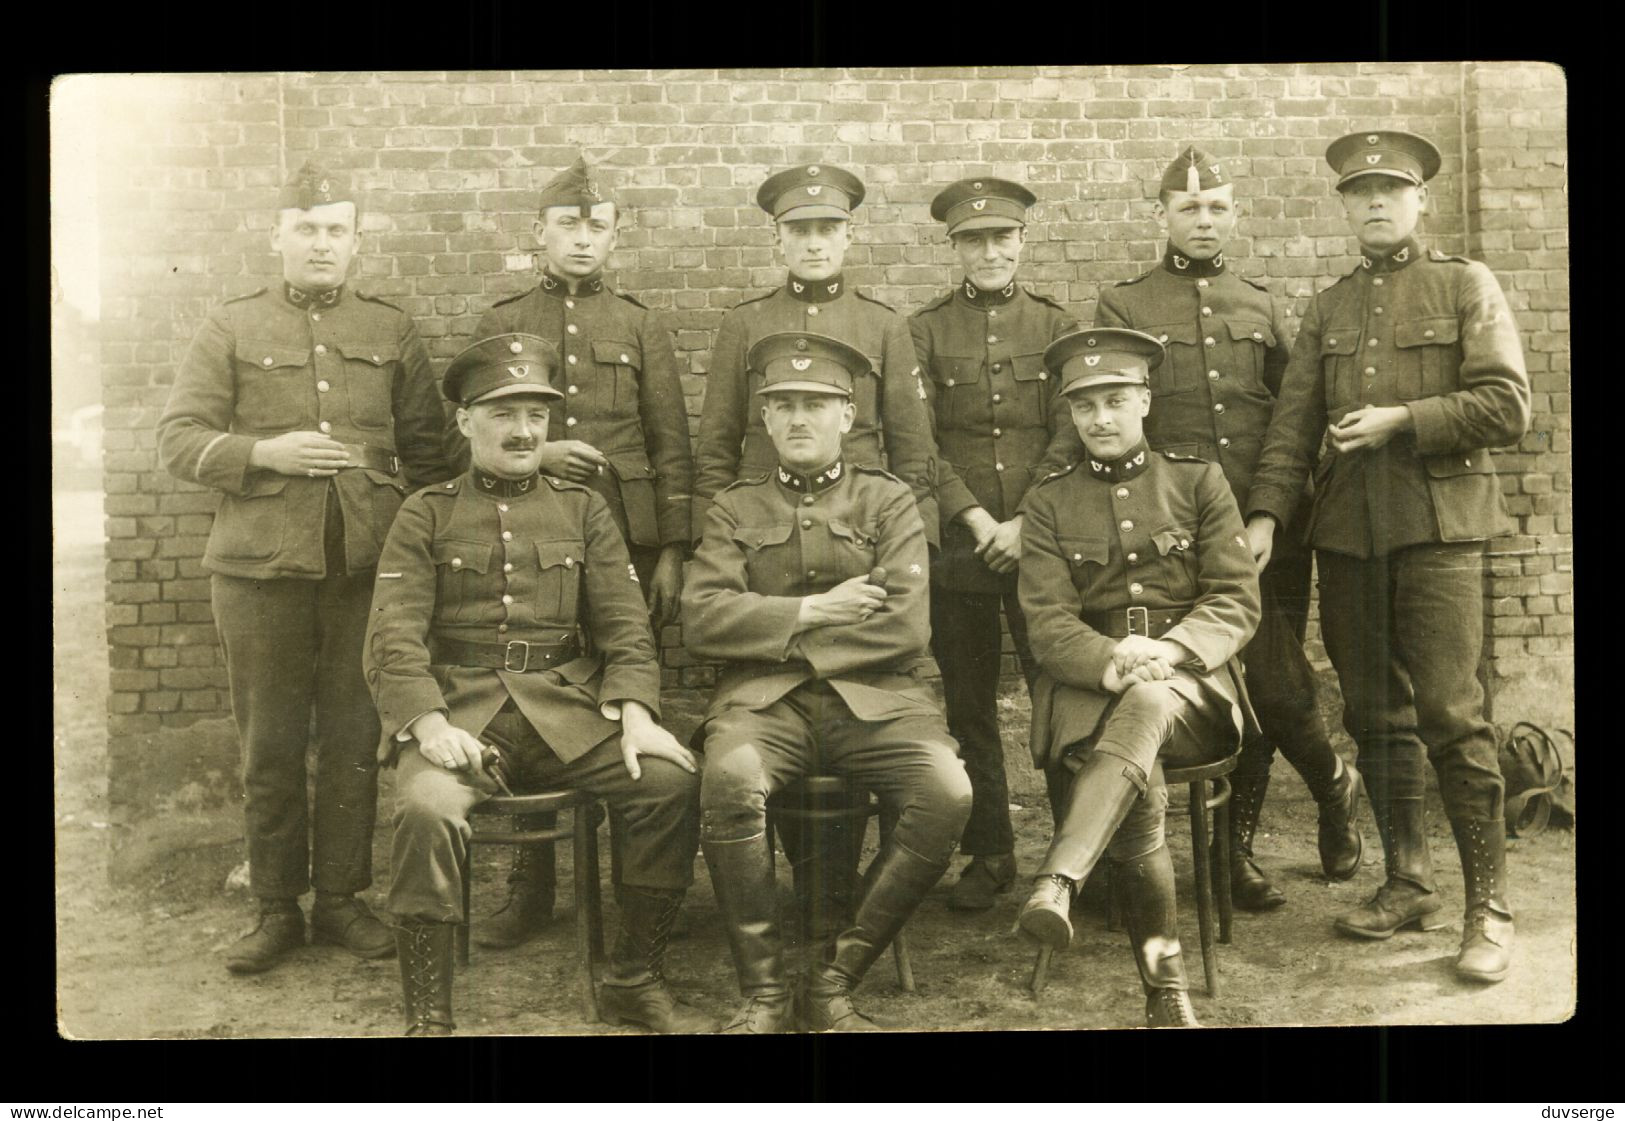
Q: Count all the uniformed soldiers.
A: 9